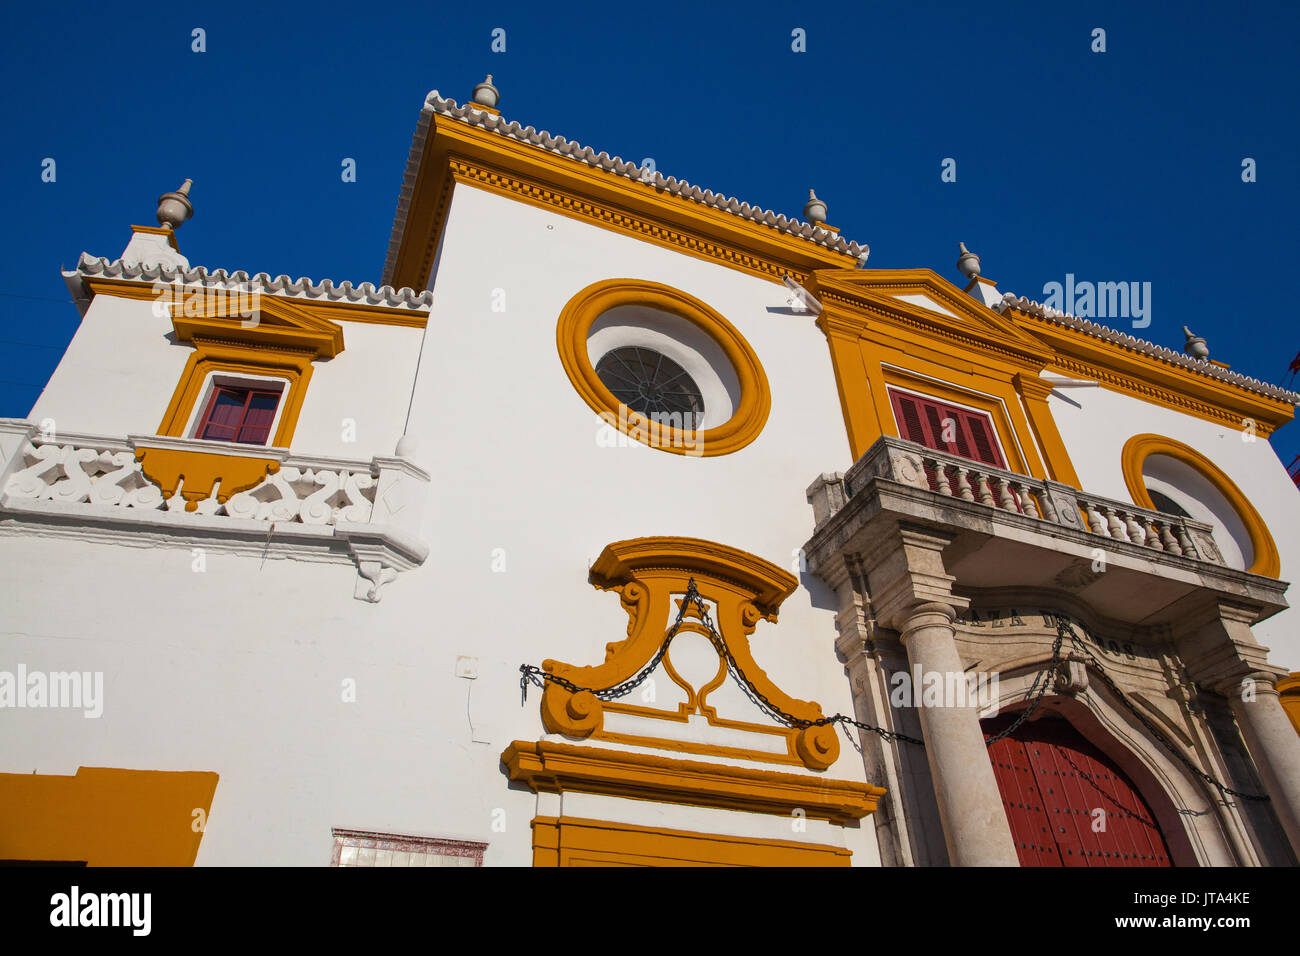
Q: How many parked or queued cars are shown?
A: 0